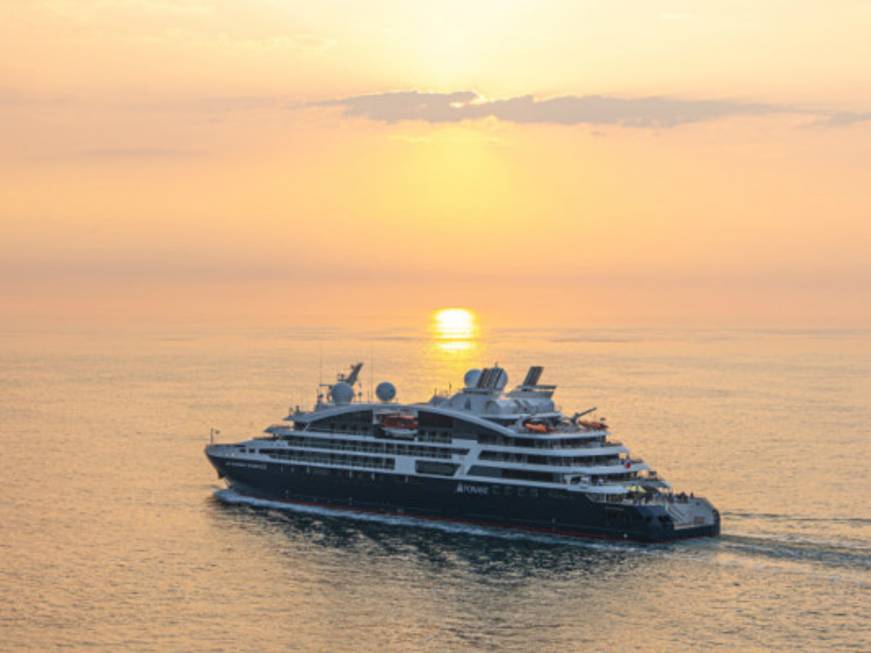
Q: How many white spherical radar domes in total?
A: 4